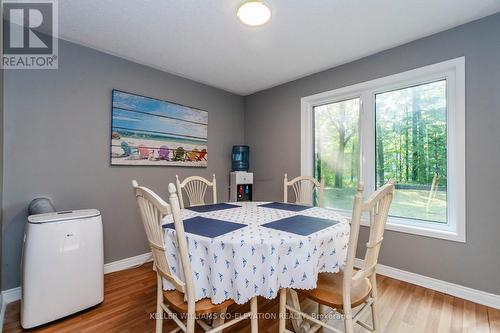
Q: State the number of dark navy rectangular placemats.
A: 4